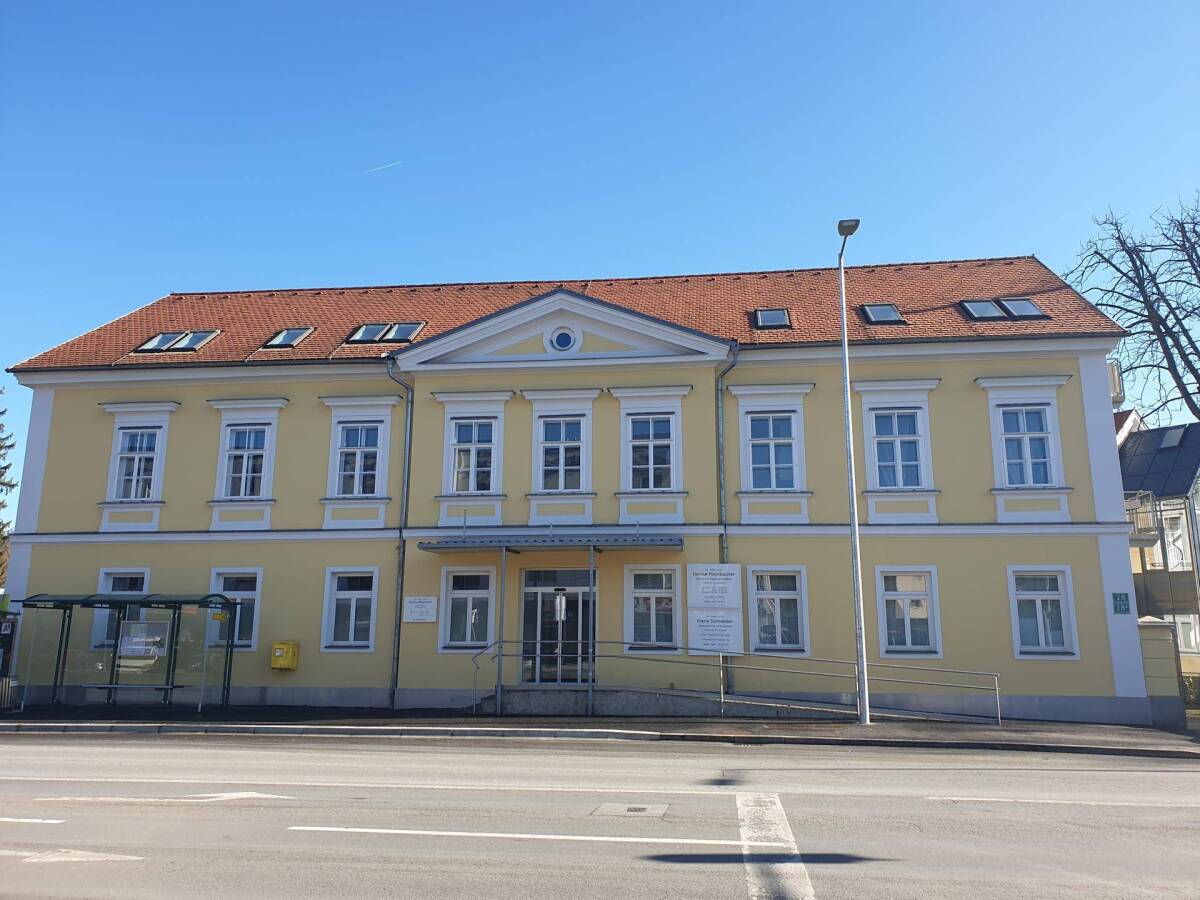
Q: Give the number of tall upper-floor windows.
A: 9